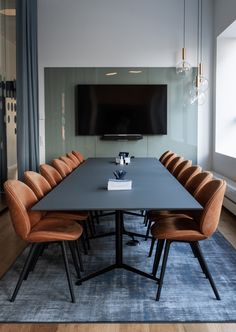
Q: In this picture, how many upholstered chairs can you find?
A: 14